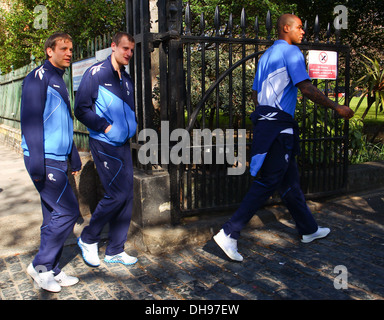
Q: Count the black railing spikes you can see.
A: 12